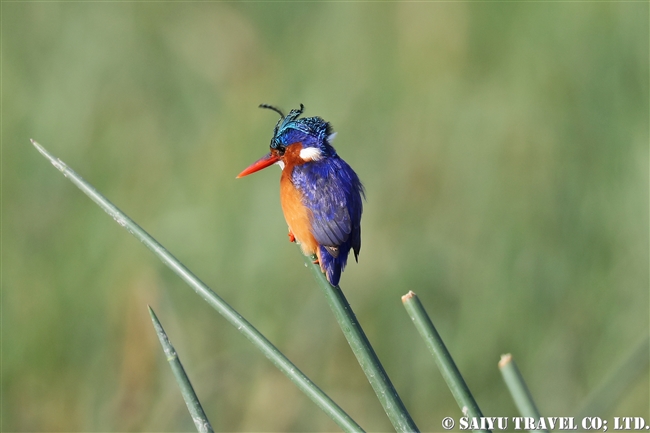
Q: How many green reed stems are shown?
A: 5